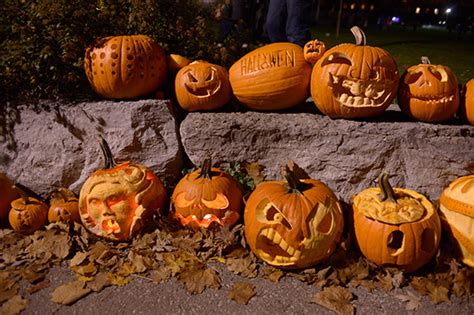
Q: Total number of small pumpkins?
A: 3